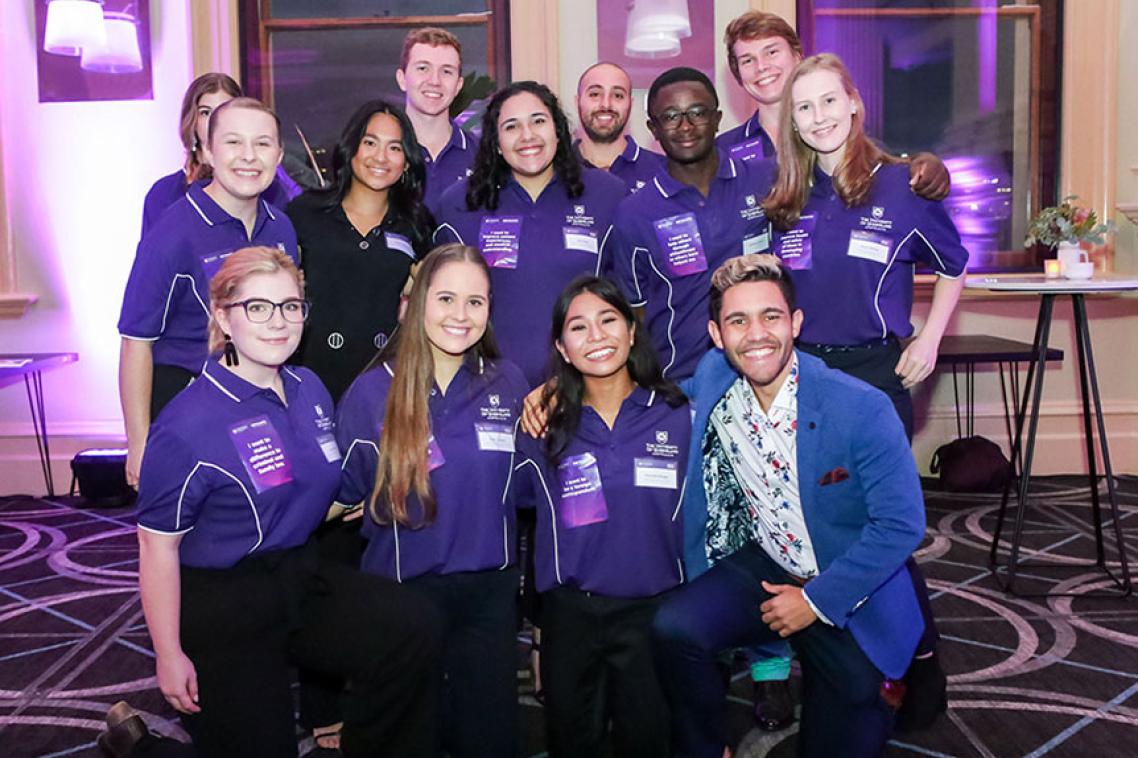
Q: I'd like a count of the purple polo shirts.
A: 11